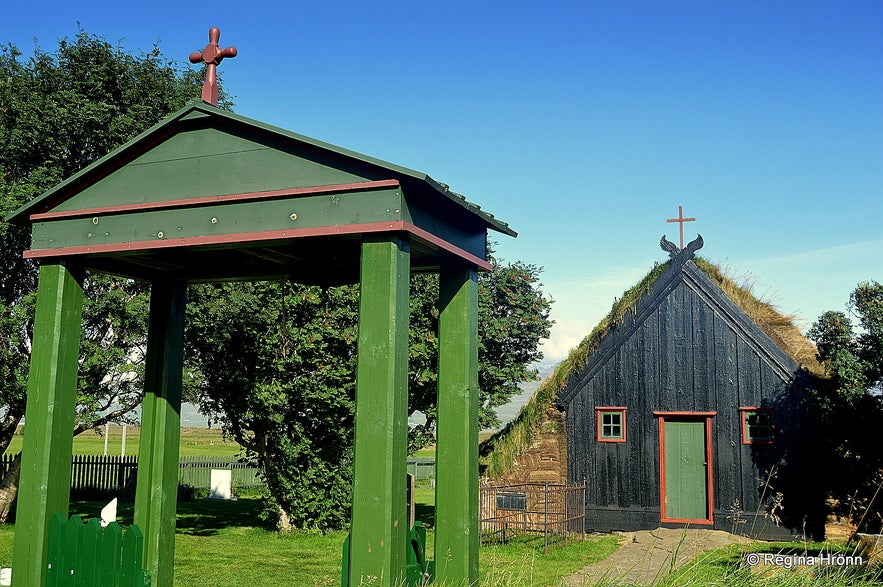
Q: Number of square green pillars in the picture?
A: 4